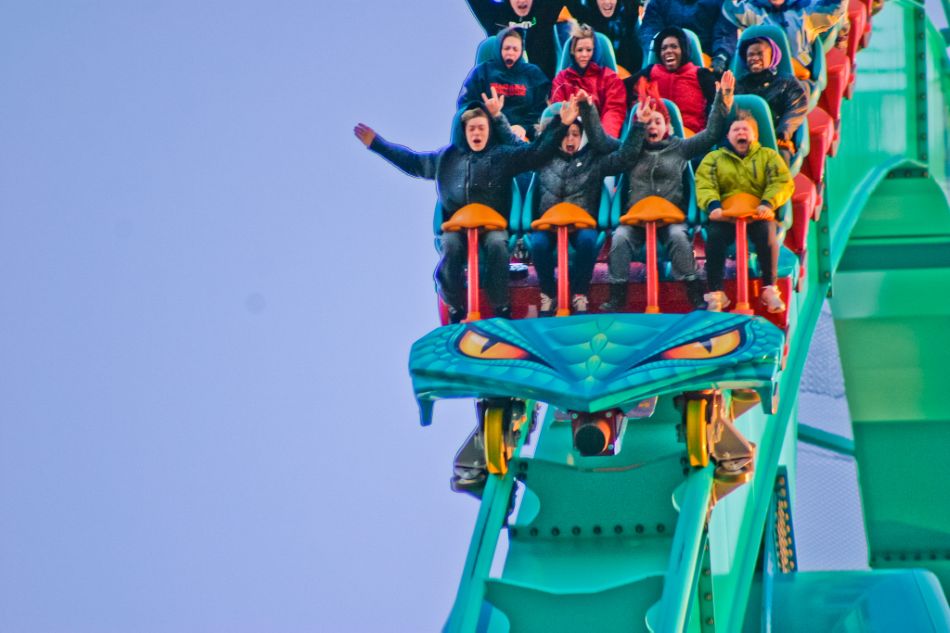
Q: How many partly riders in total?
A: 4